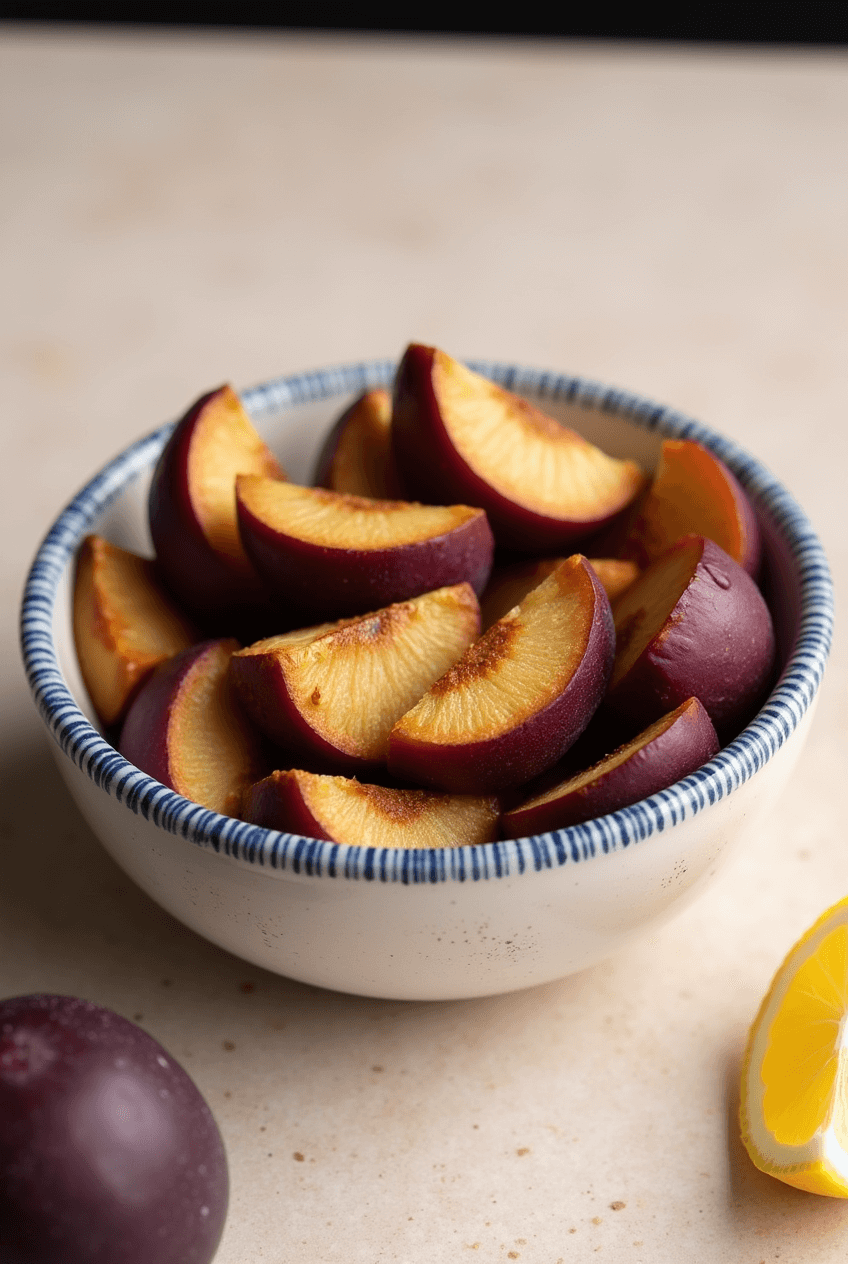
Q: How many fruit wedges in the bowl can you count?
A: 13